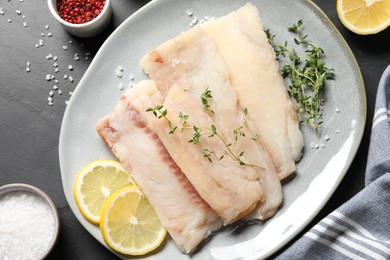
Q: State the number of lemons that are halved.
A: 1